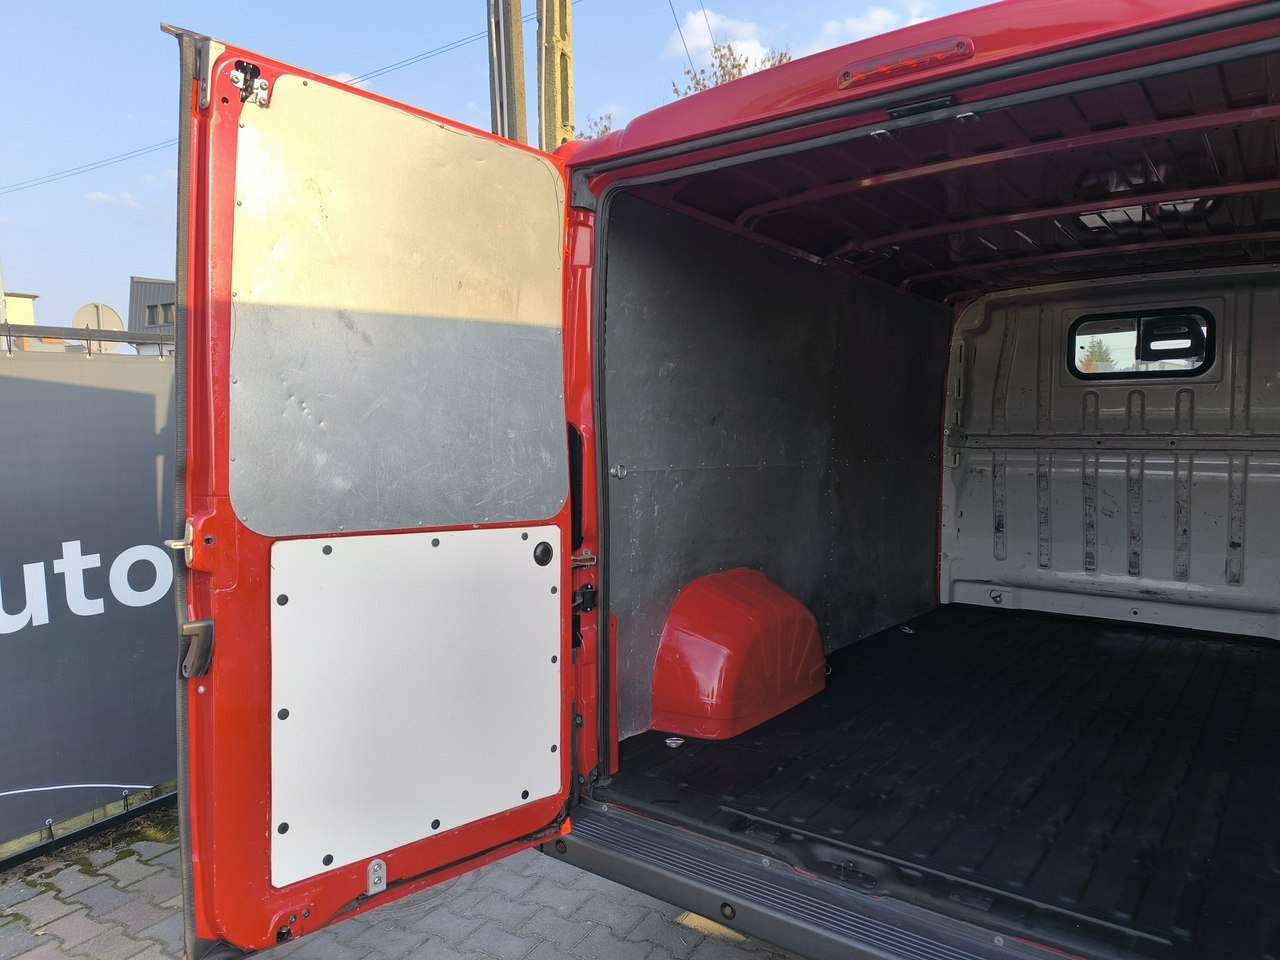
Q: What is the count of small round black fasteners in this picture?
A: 12